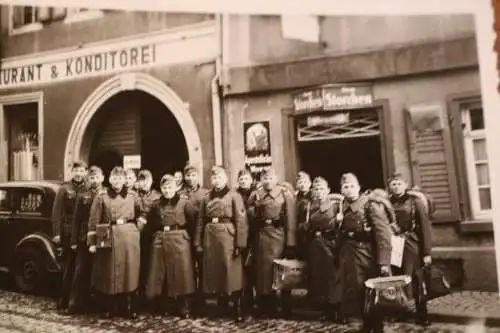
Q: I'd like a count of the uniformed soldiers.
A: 15